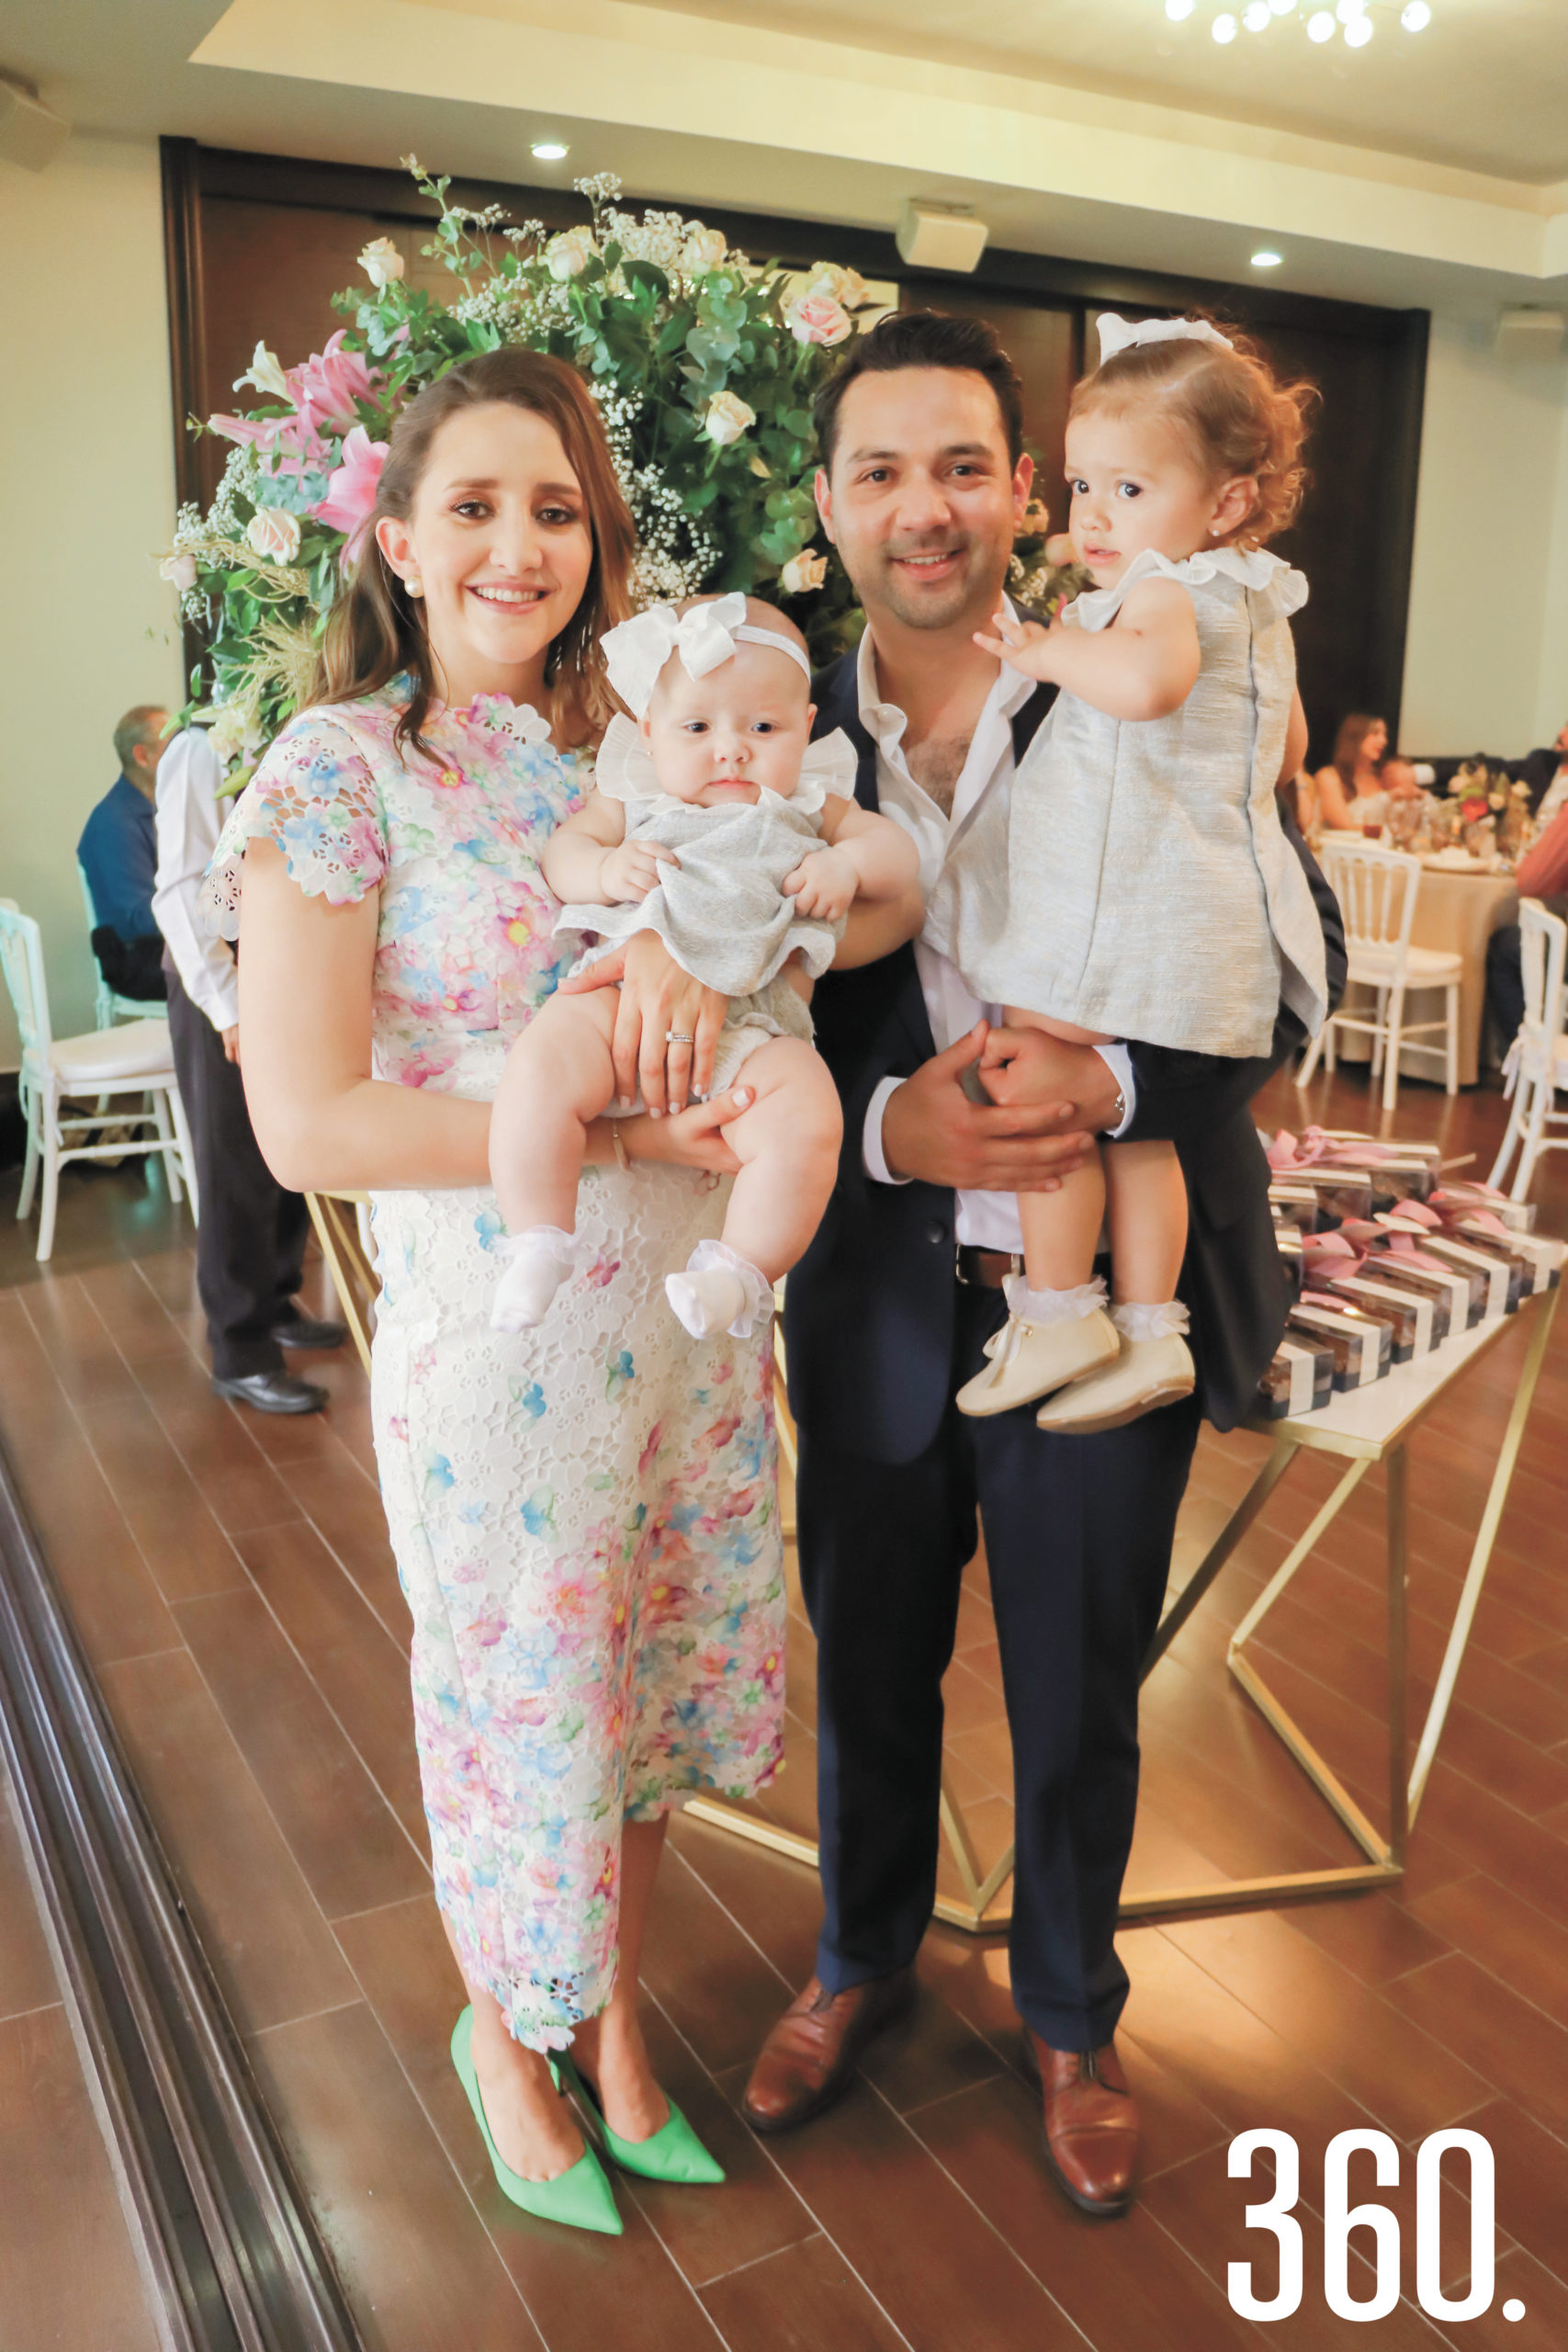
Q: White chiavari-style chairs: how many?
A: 4